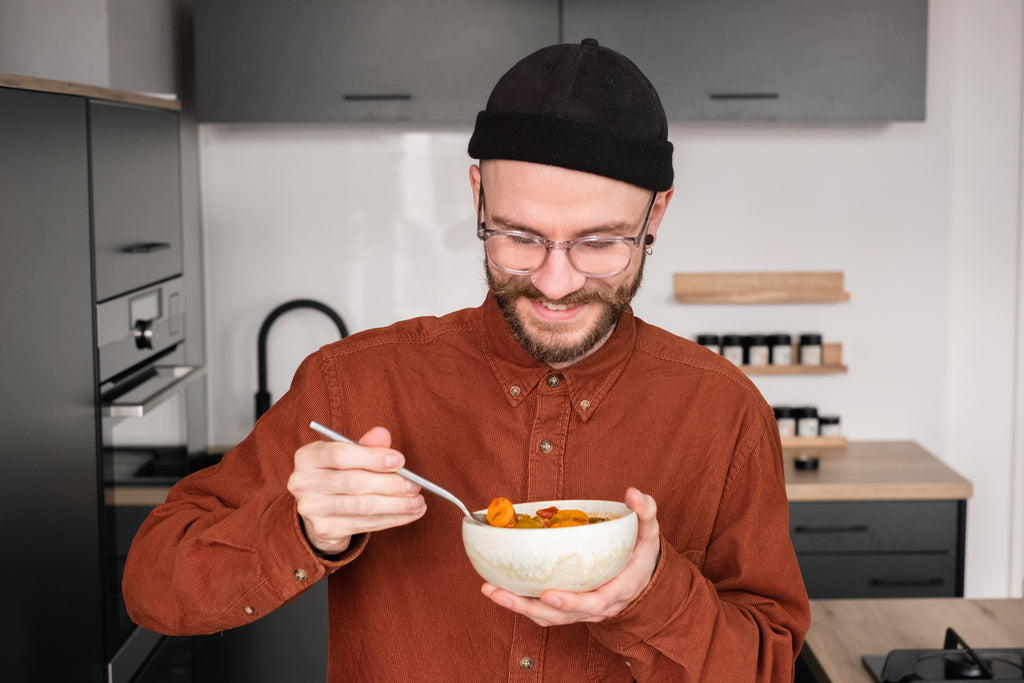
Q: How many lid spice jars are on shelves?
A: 8